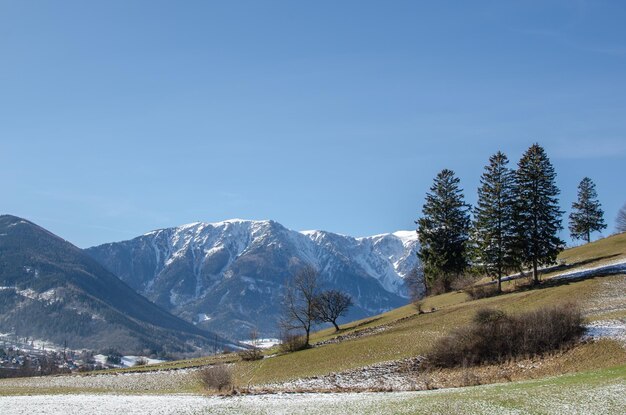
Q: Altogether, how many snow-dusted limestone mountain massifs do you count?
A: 1